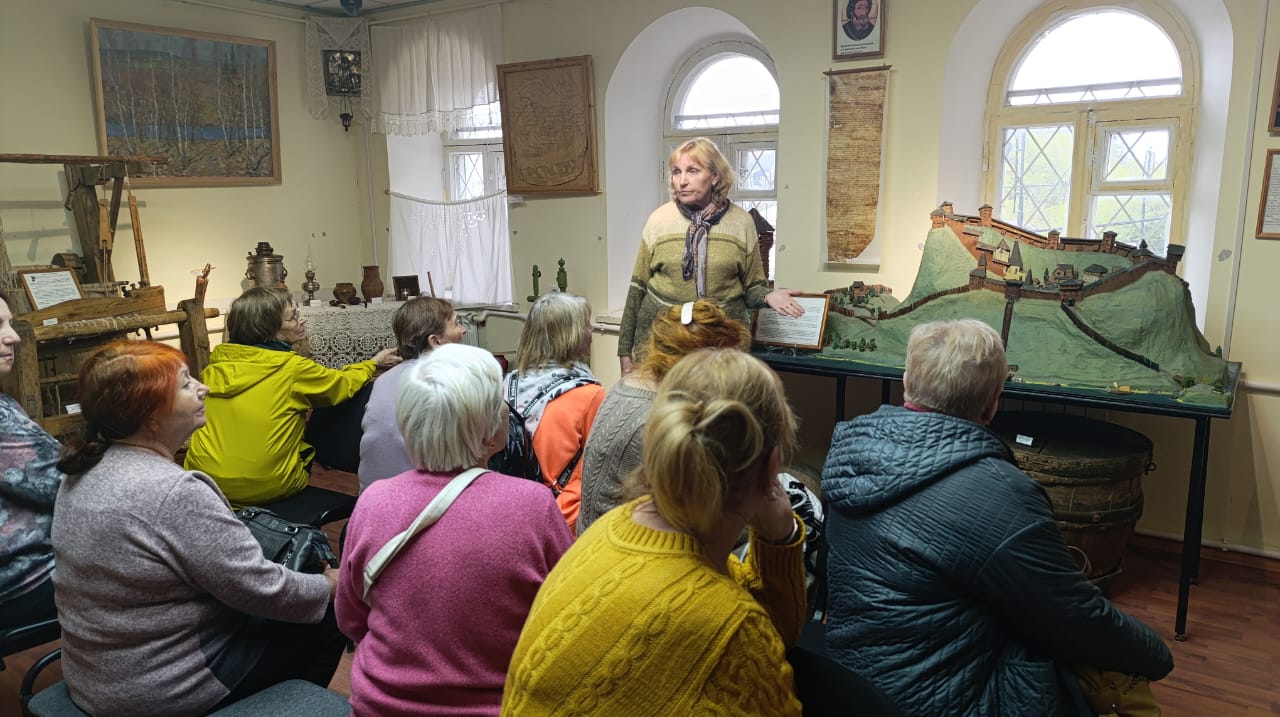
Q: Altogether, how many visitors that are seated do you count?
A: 9